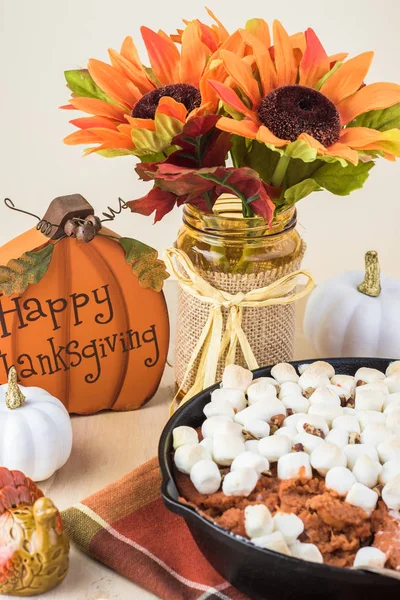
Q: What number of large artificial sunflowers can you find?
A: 2